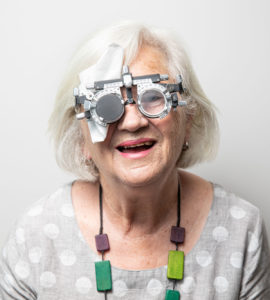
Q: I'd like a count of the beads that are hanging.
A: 5